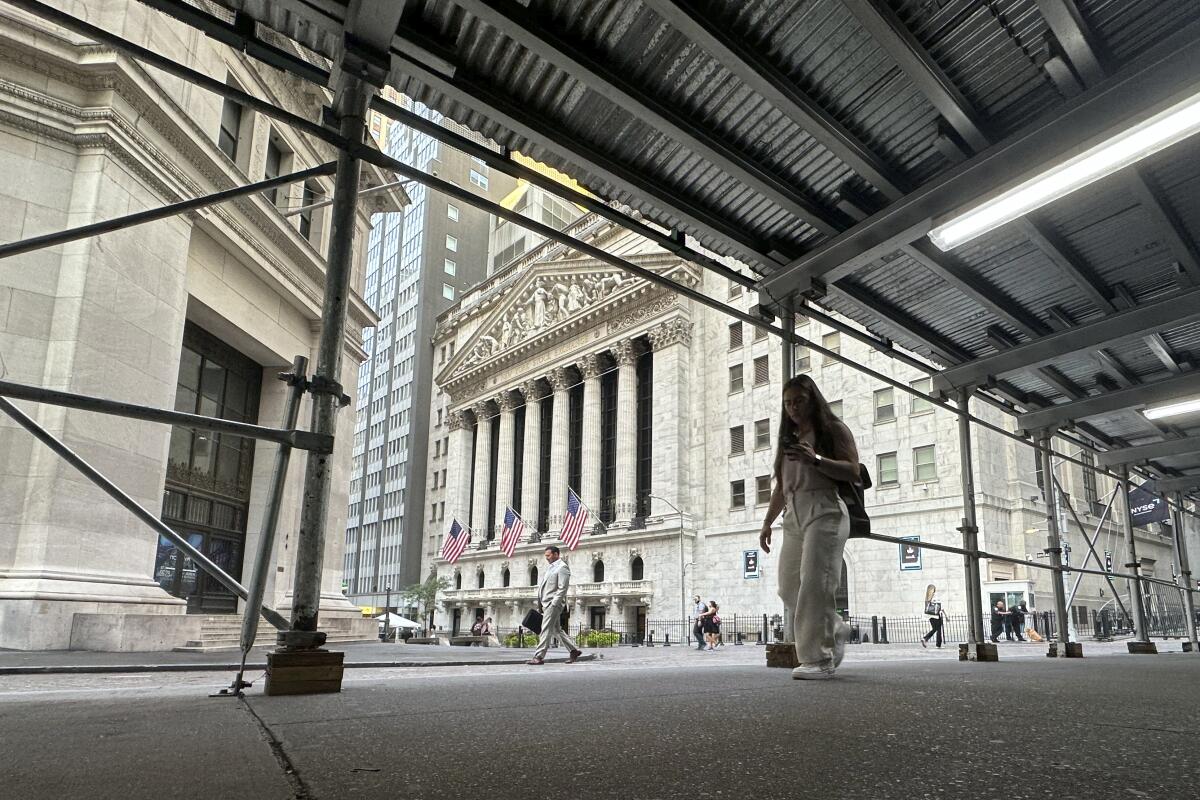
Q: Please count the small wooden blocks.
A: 6